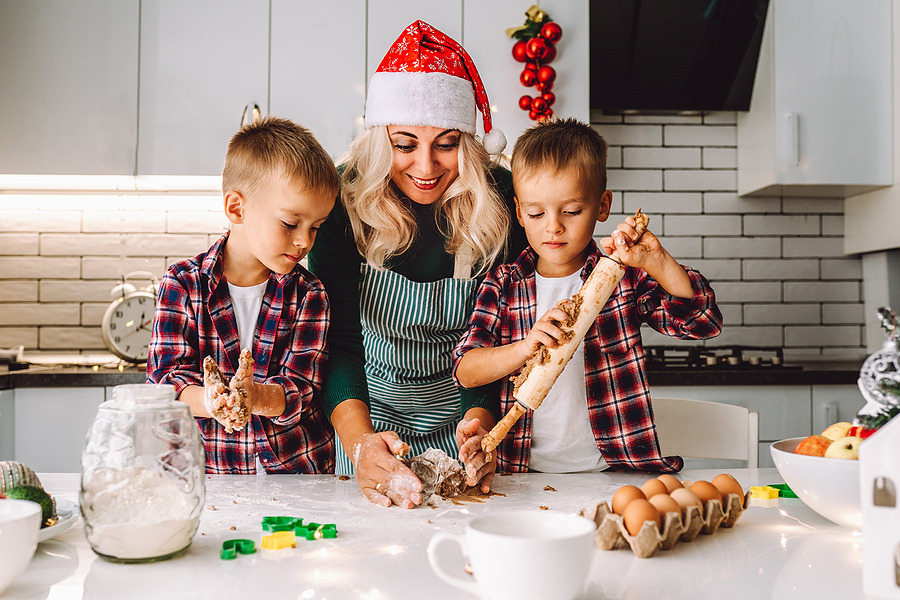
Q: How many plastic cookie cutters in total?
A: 6